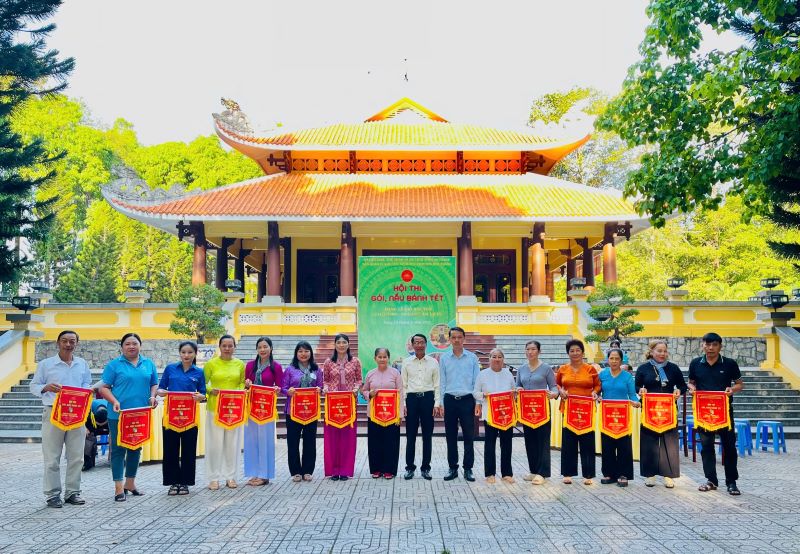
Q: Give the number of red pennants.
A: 14